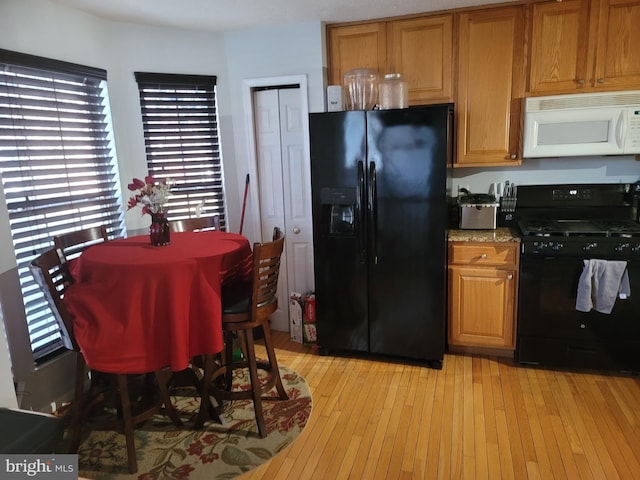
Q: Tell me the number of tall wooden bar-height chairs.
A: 4